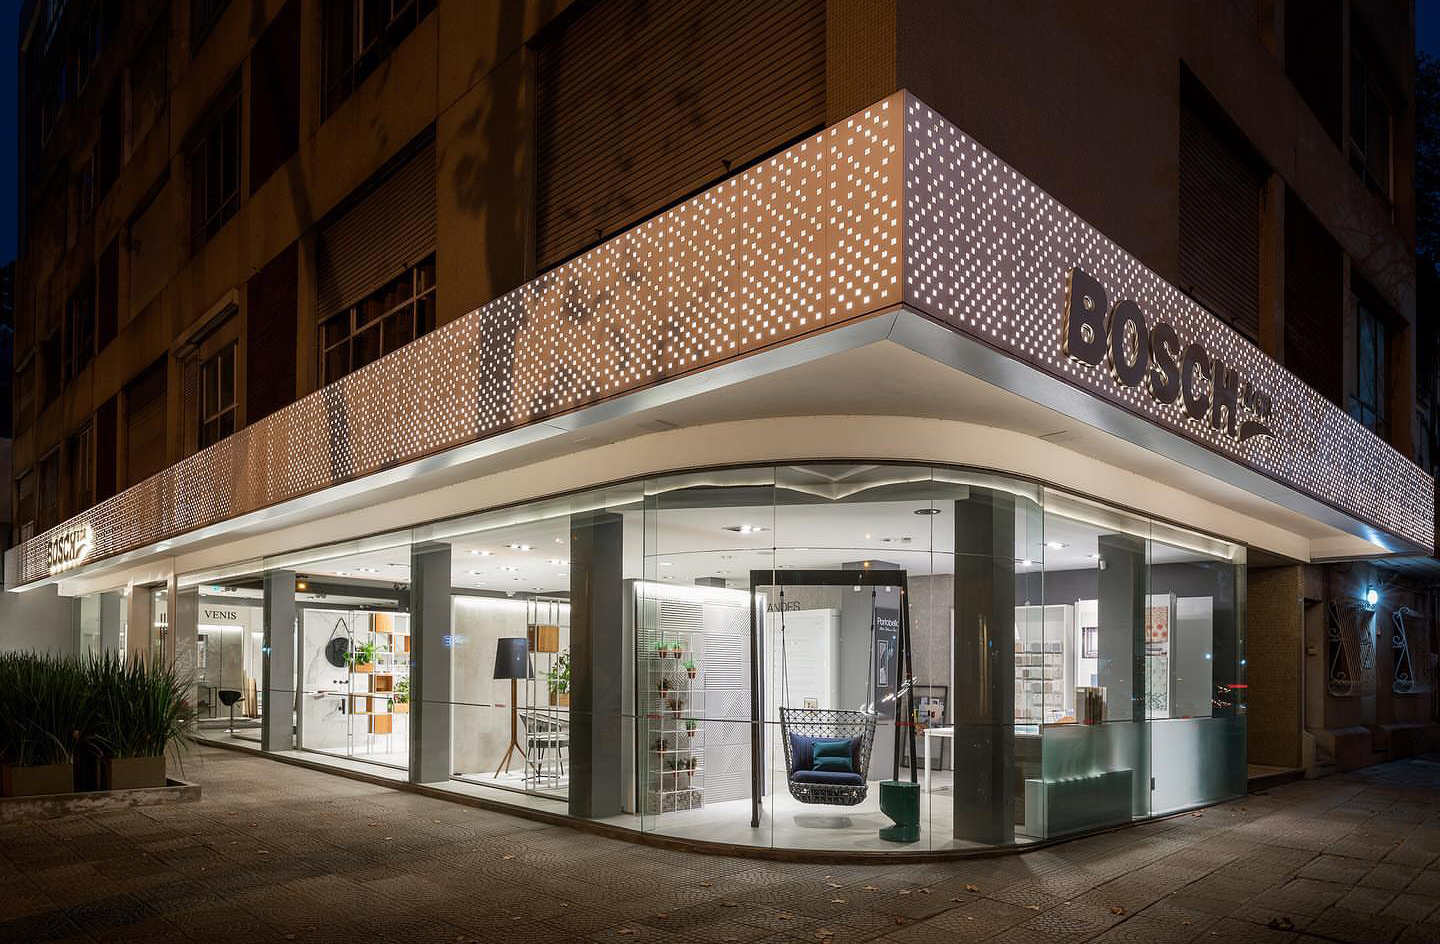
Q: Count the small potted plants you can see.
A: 9